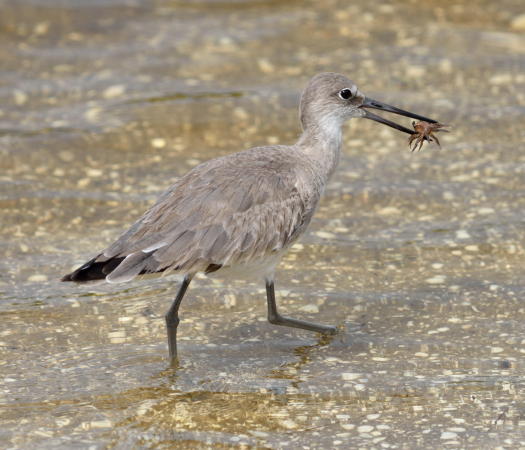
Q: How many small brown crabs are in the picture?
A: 1